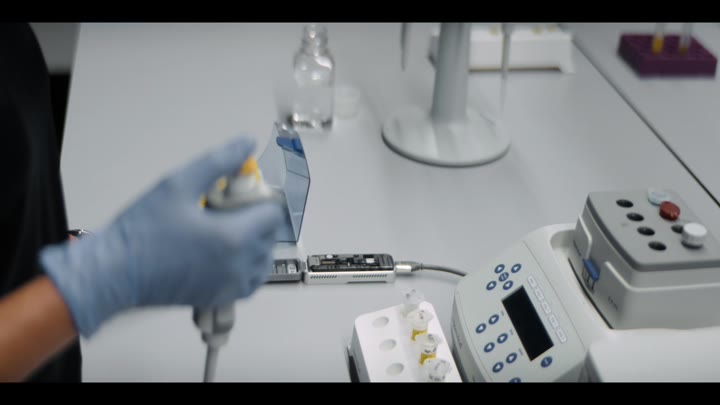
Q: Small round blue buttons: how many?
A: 13